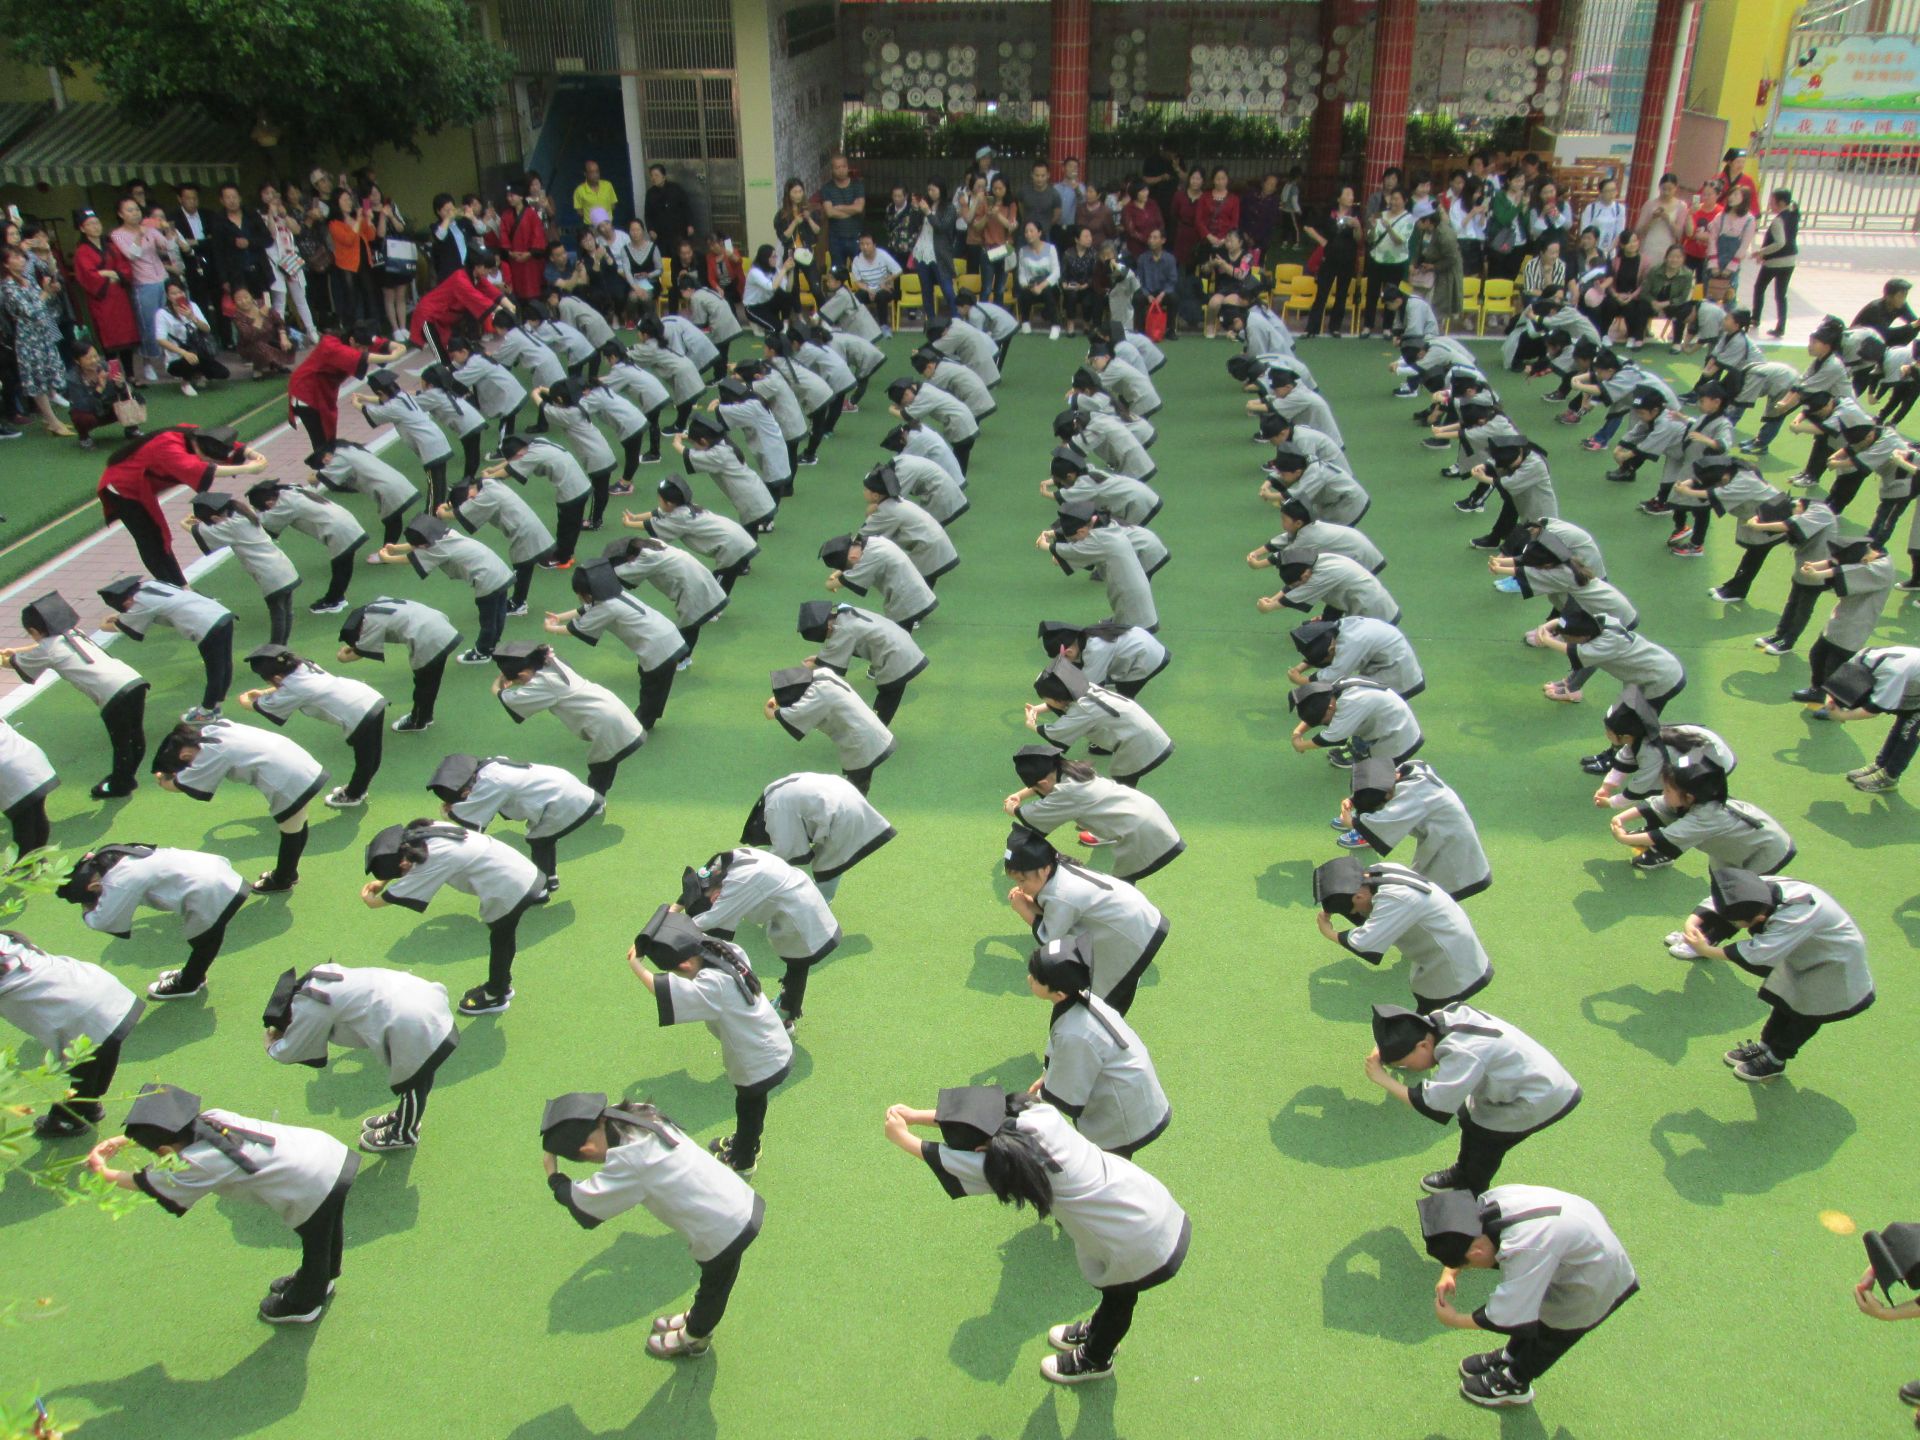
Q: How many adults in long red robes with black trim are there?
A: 6